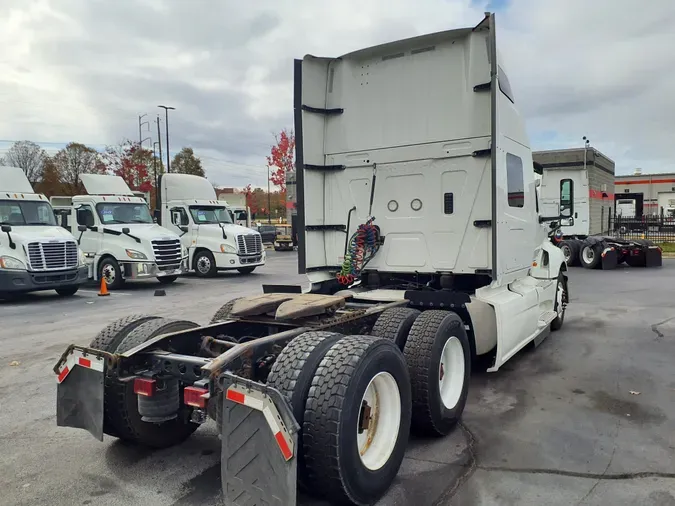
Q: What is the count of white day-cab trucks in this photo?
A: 3